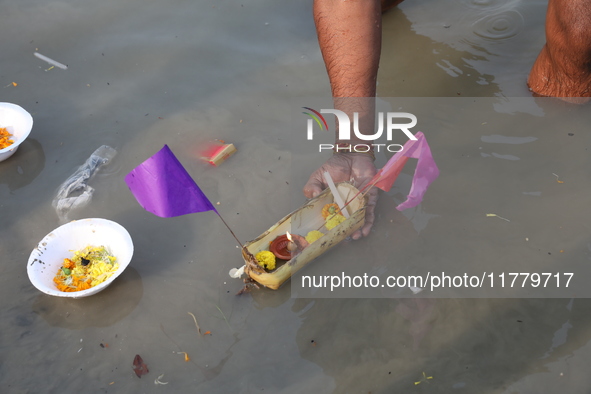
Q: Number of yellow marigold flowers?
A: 3